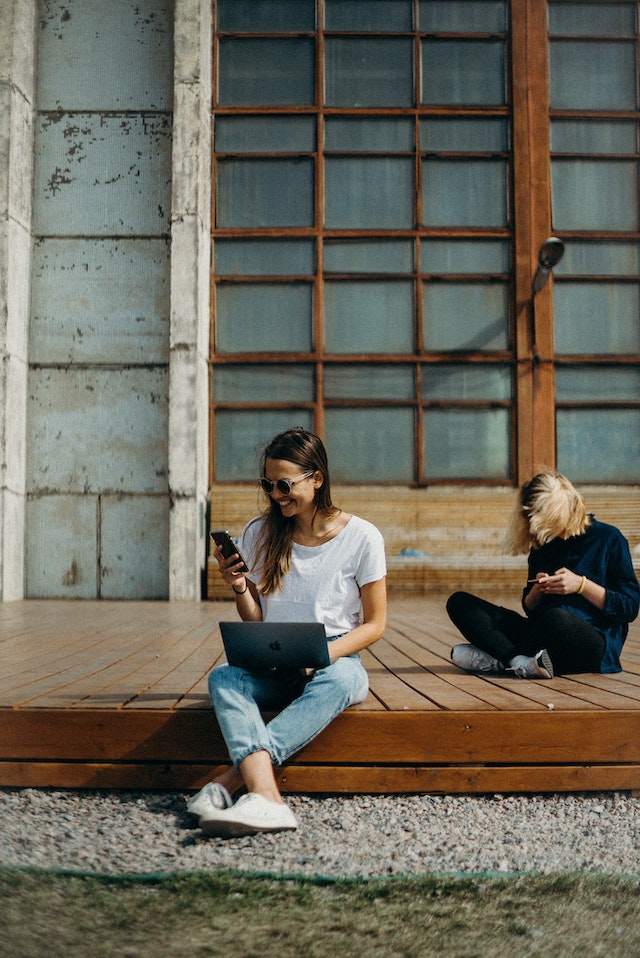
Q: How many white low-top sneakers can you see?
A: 2